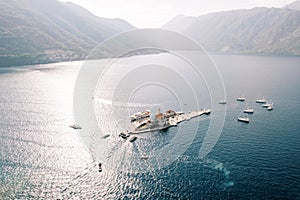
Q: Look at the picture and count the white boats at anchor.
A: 7